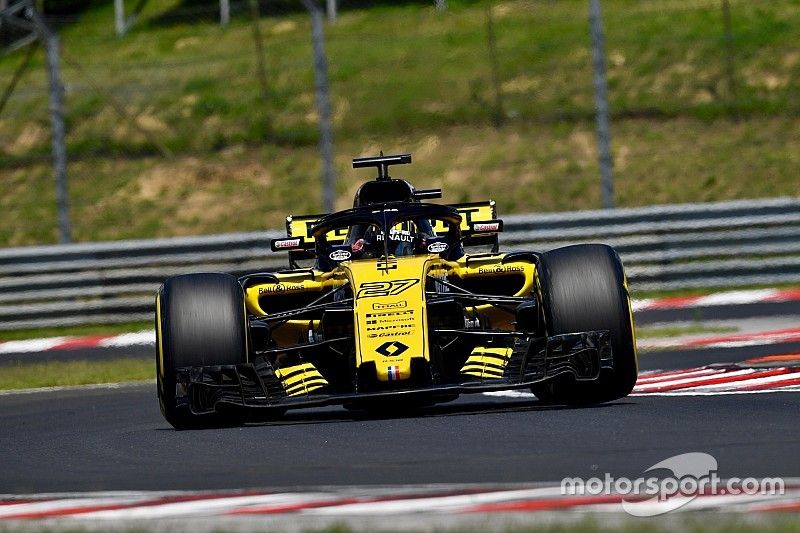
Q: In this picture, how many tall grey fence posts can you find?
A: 3